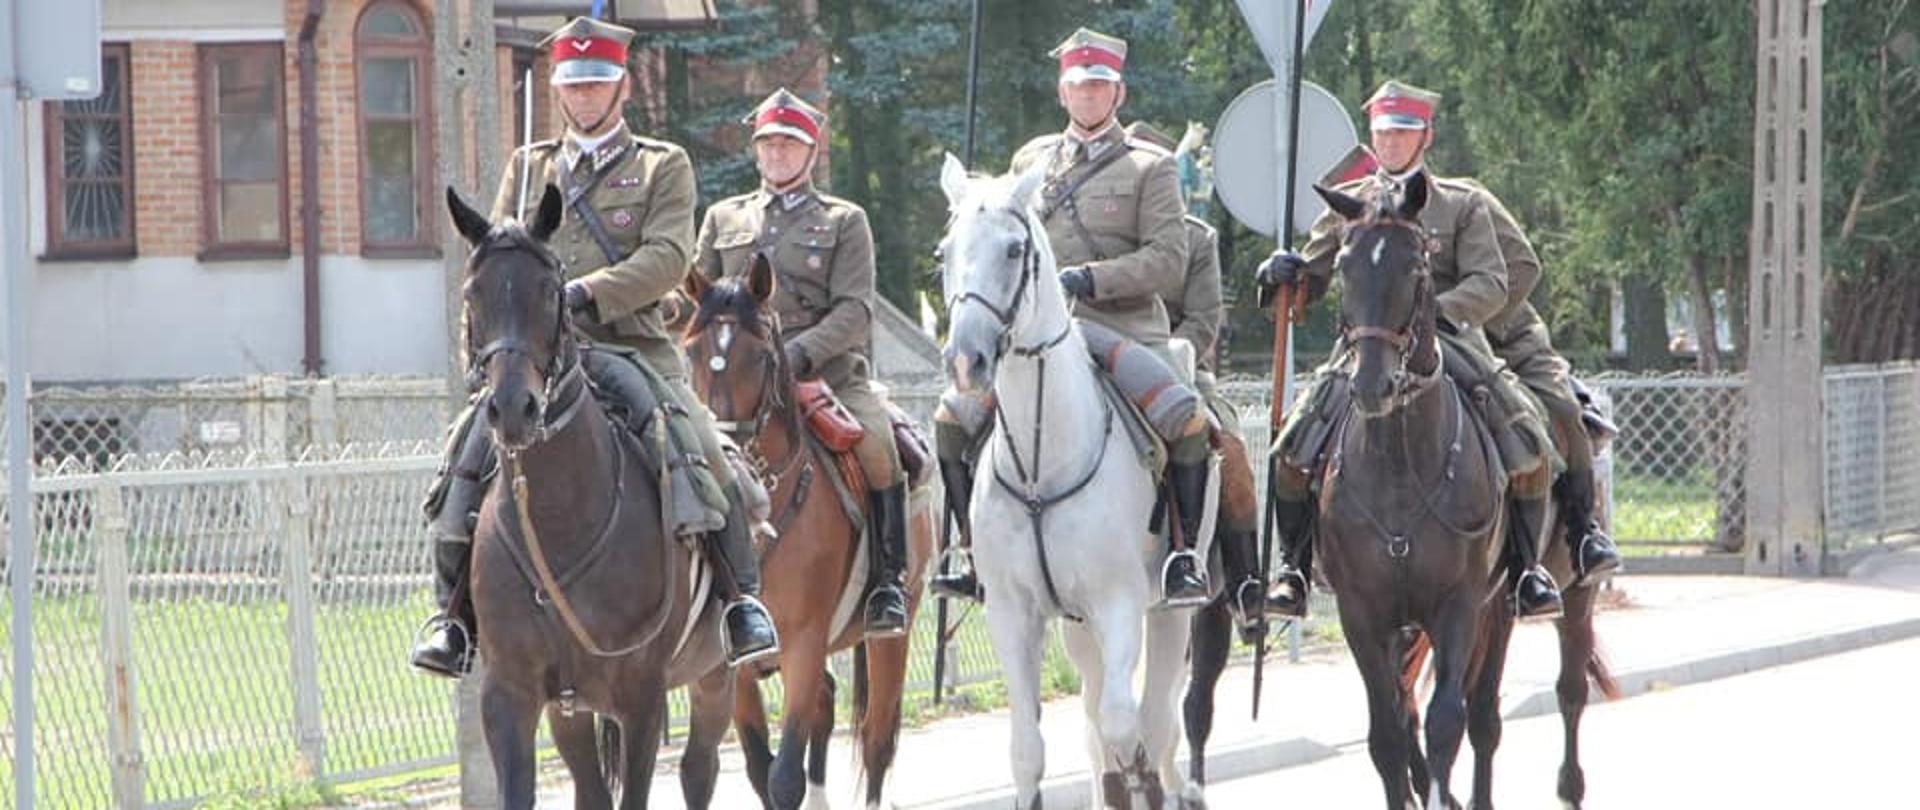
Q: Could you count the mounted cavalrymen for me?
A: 6